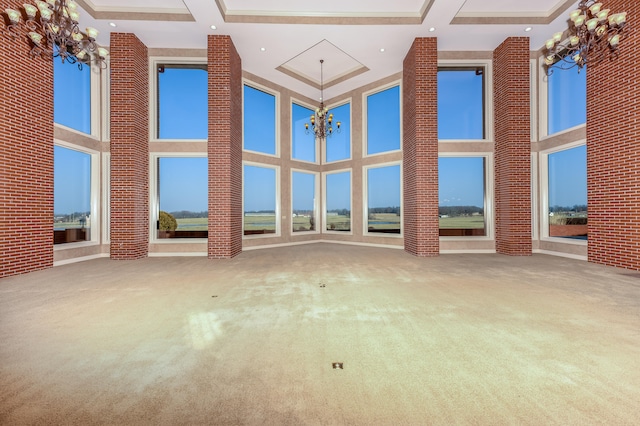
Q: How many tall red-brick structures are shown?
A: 6